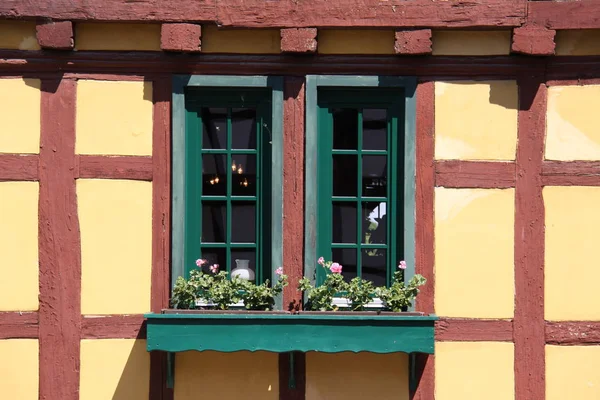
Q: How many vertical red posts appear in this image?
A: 5